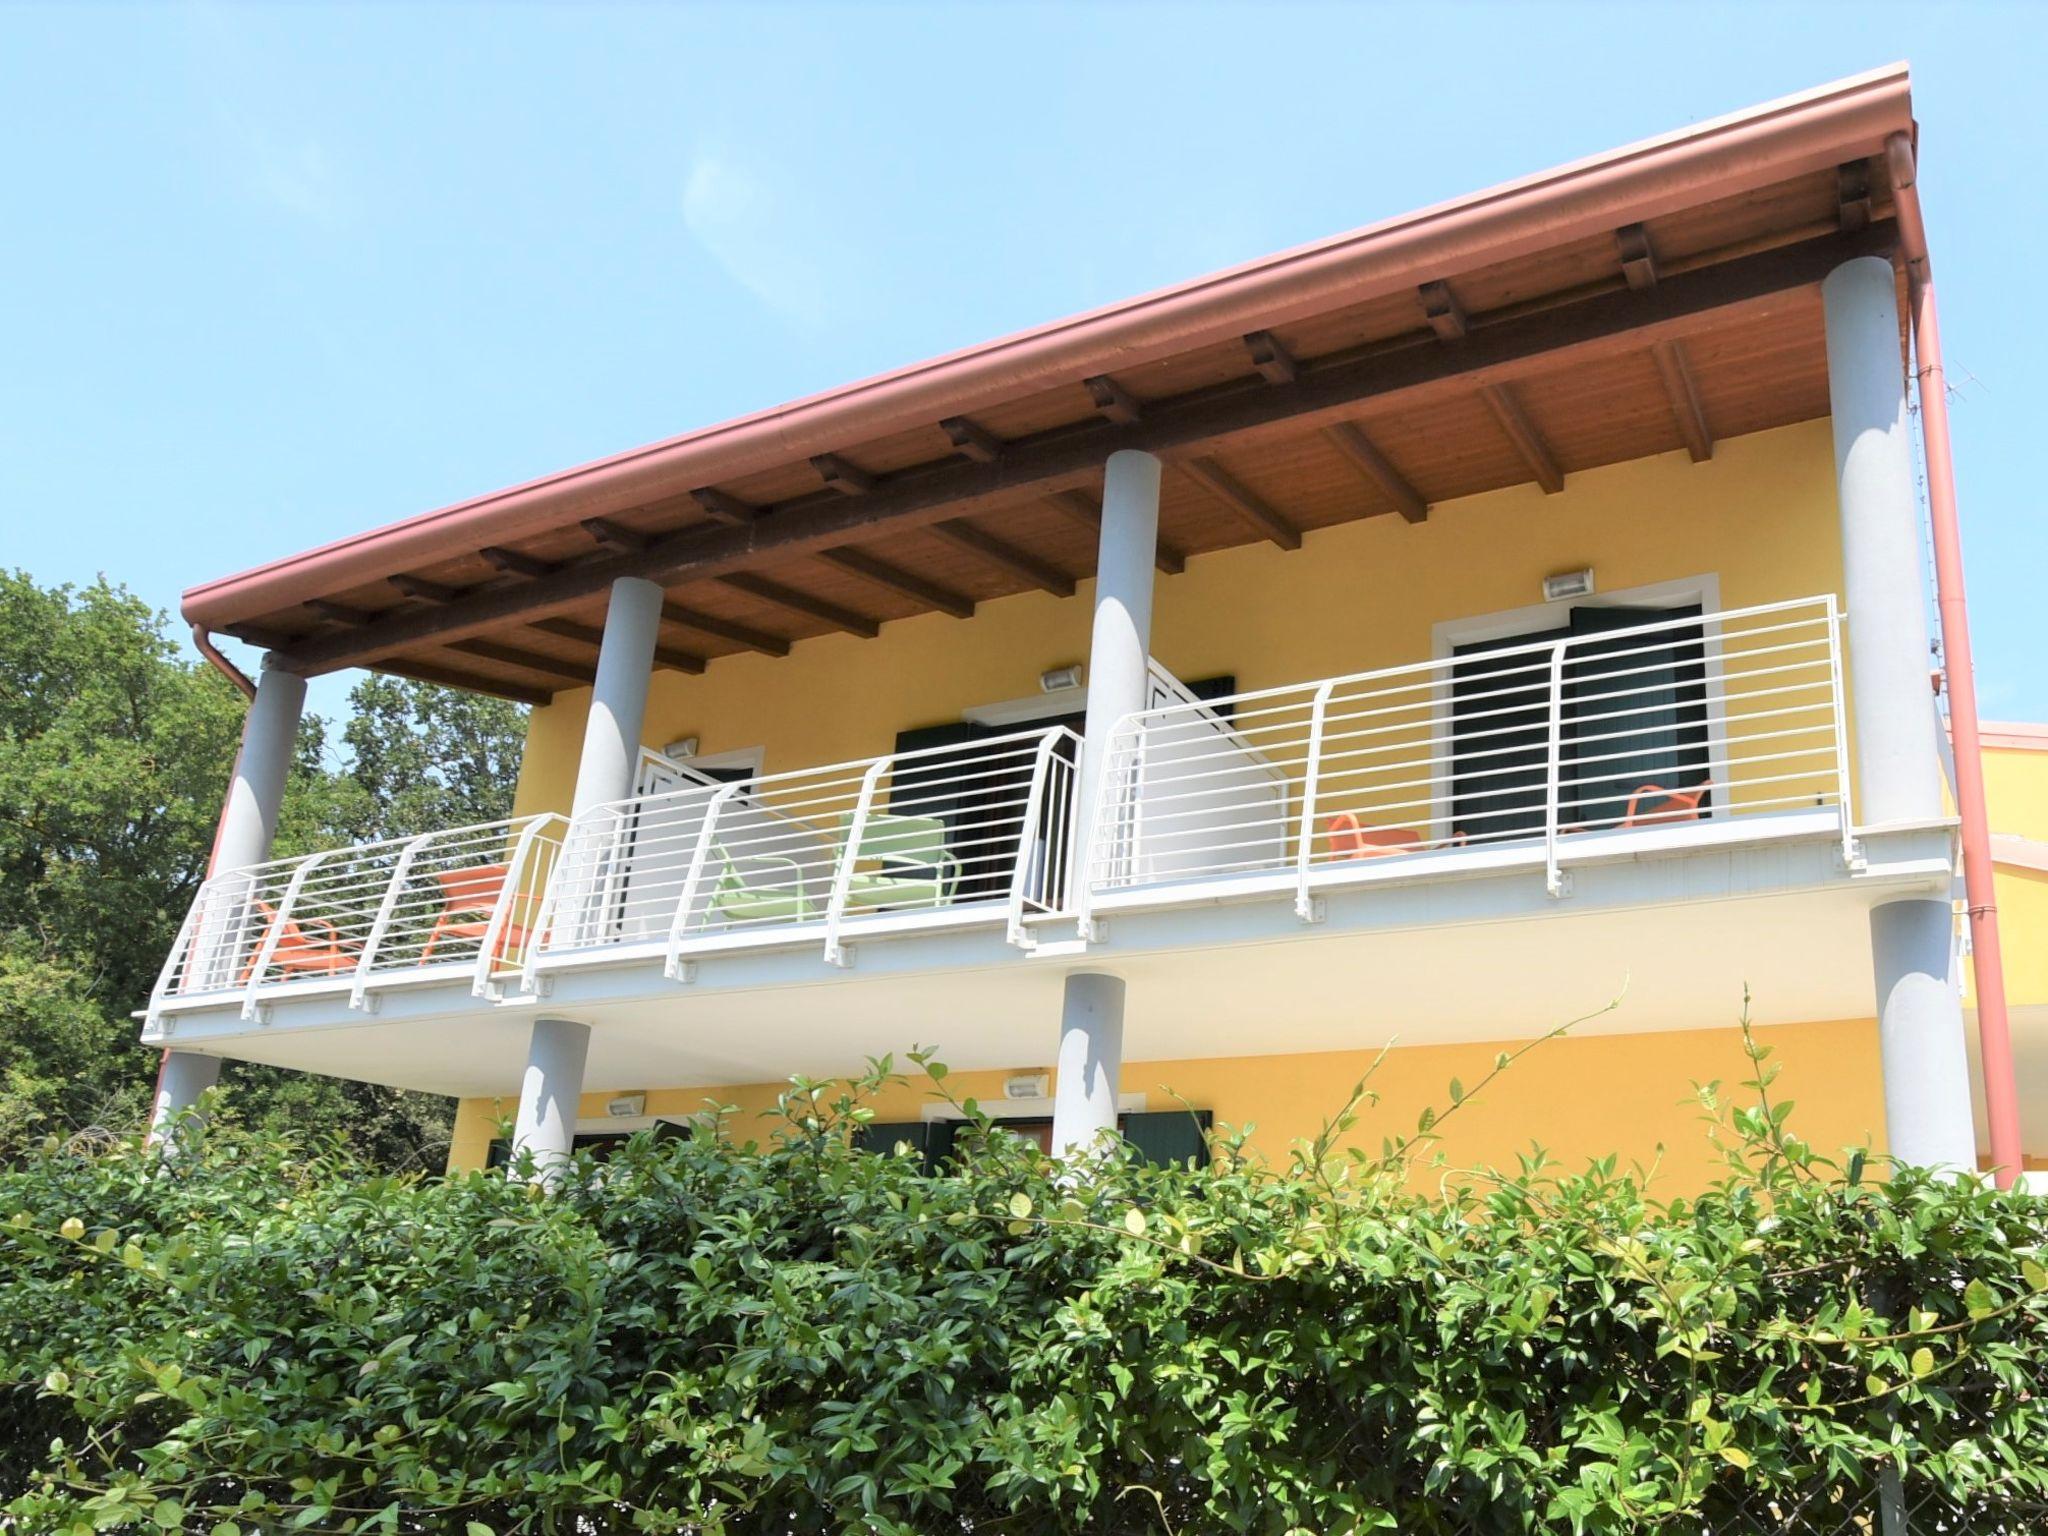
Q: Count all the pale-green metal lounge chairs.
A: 2